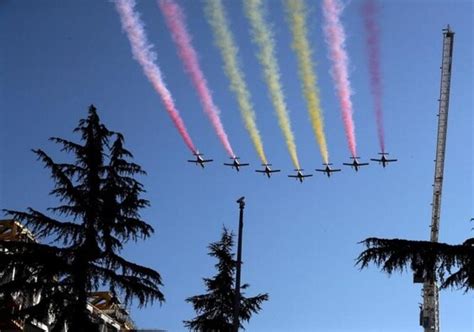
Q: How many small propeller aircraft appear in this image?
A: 7